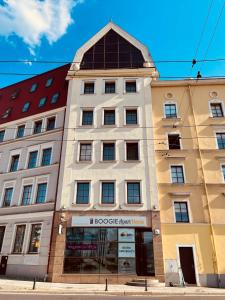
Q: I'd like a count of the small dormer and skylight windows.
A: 7